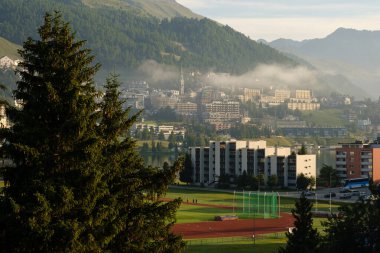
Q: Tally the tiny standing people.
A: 3